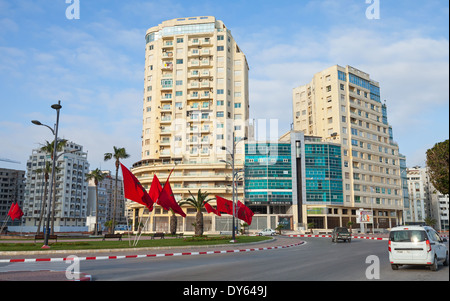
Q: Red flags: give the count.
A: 8